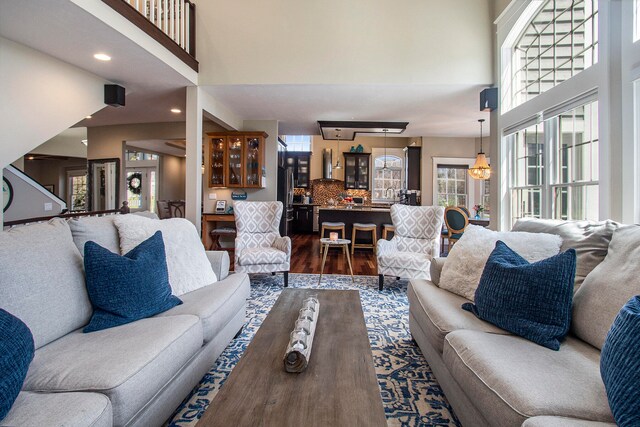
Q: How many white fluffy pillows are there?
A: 2